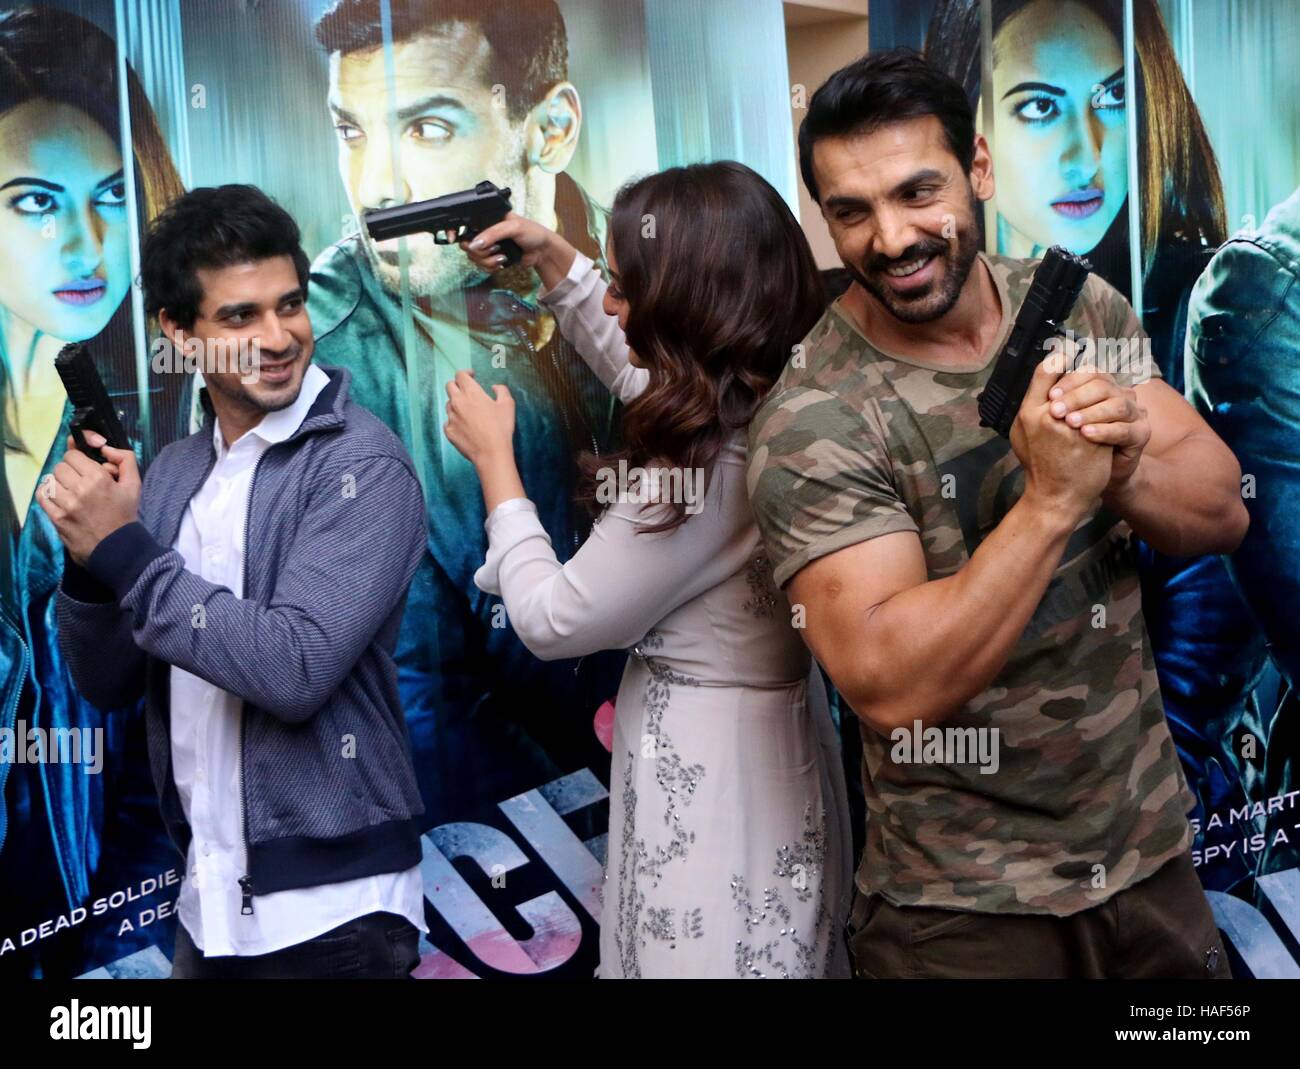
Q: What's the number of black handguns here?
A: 3